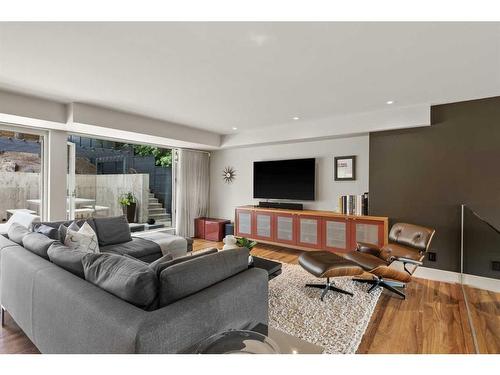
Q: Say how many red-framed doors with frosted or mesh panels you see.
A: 6